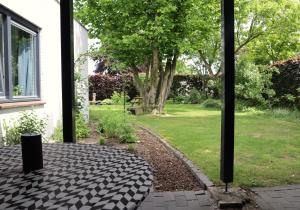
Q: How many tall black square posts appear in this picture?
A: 2